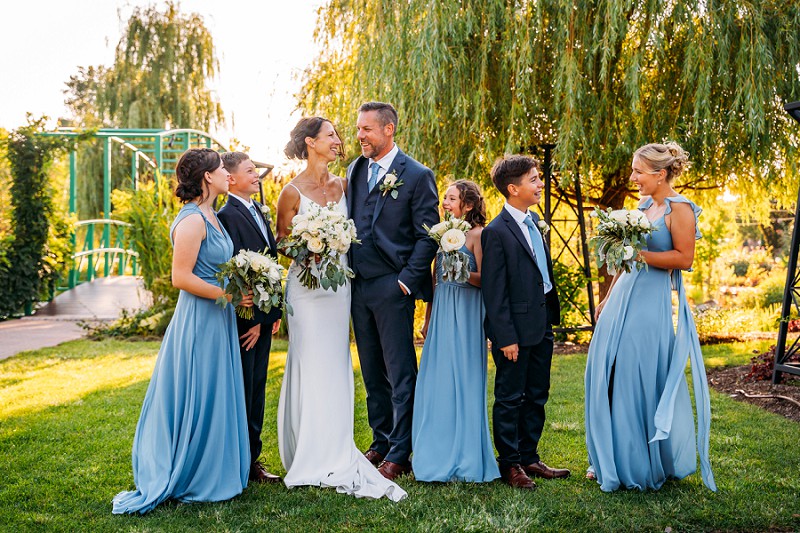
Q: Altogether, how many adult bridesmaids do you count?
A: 2